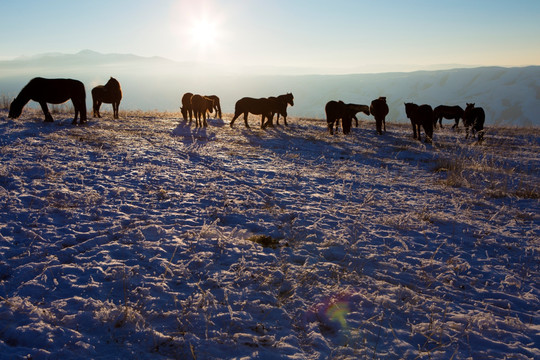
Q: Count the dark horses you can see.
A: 13